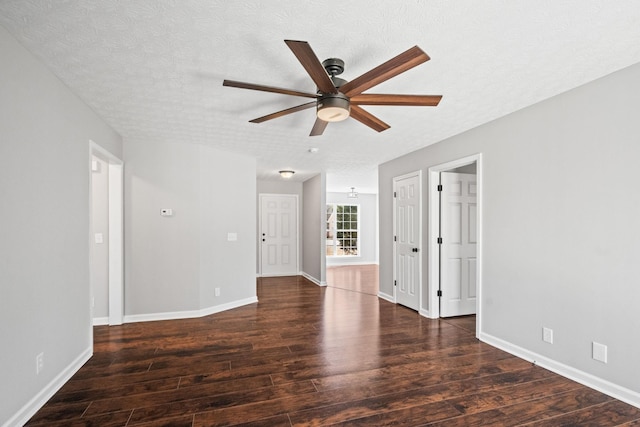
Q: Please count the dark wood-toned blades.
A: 7